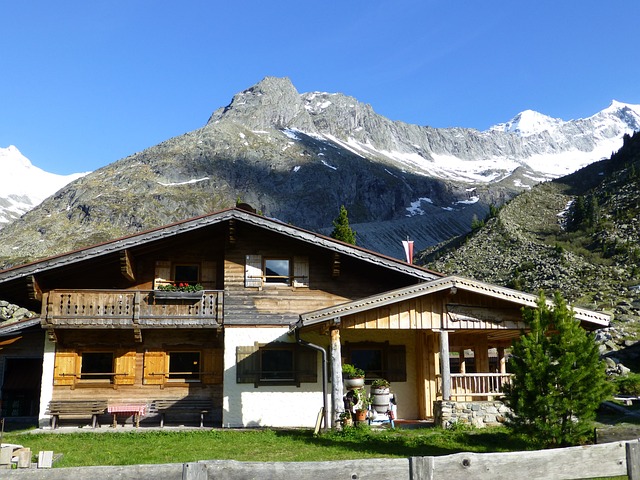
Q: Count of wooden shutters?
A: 12